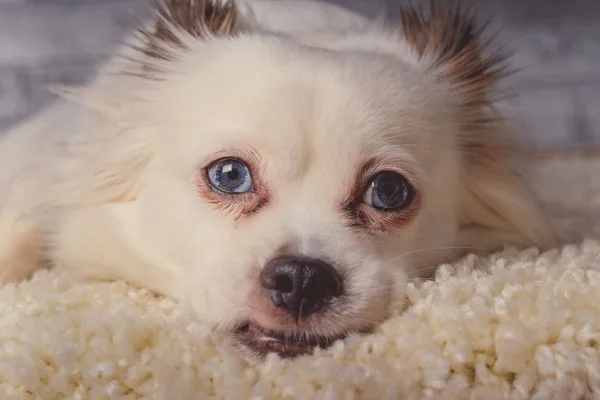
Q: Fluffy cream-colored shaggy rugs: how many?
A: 1